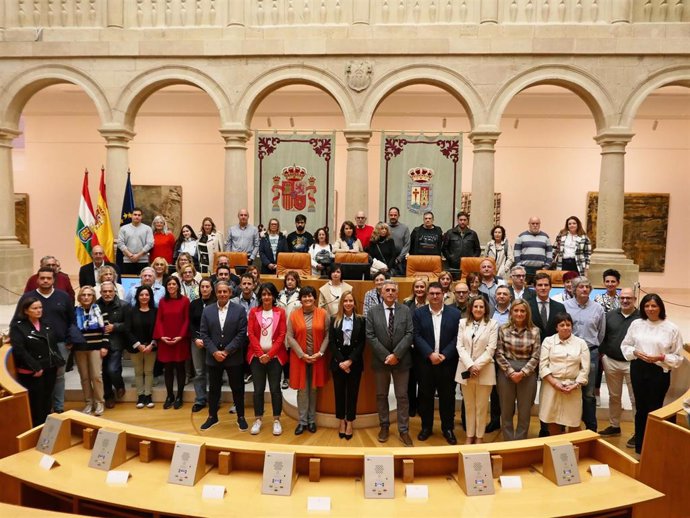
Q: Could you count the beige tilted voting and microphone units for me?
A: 7